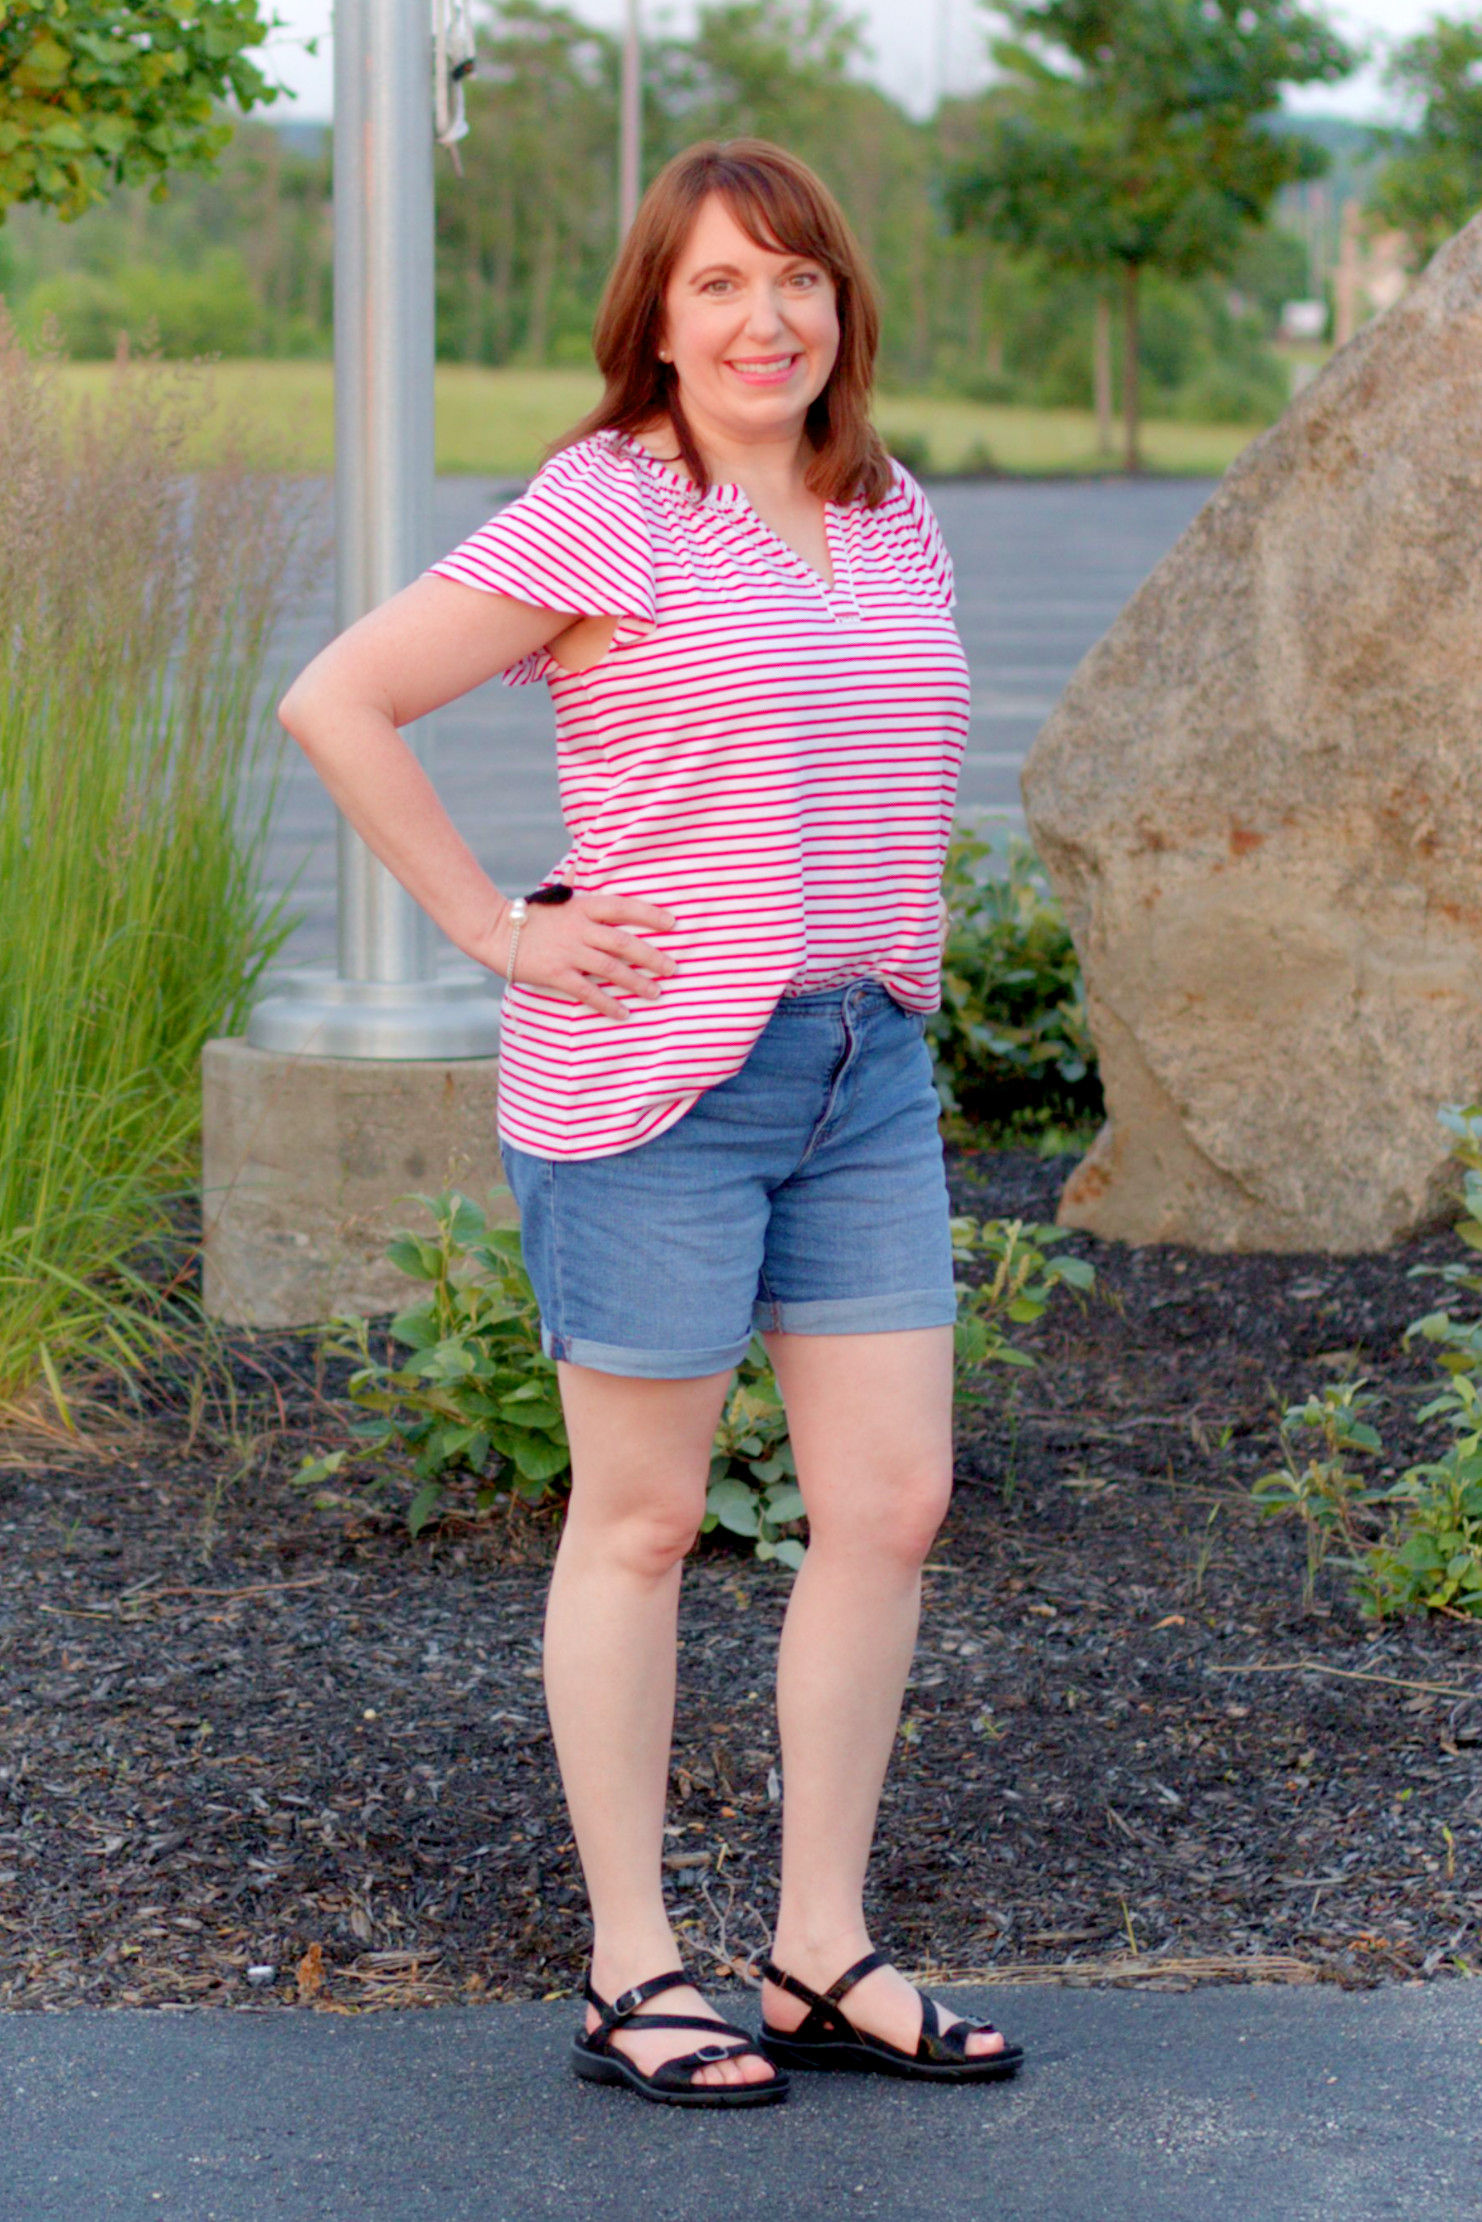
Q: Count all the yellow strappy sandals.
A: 0